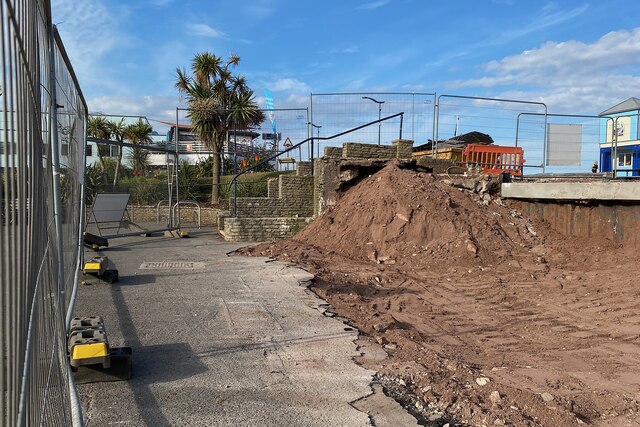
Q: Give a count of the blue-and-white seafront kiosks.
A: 1